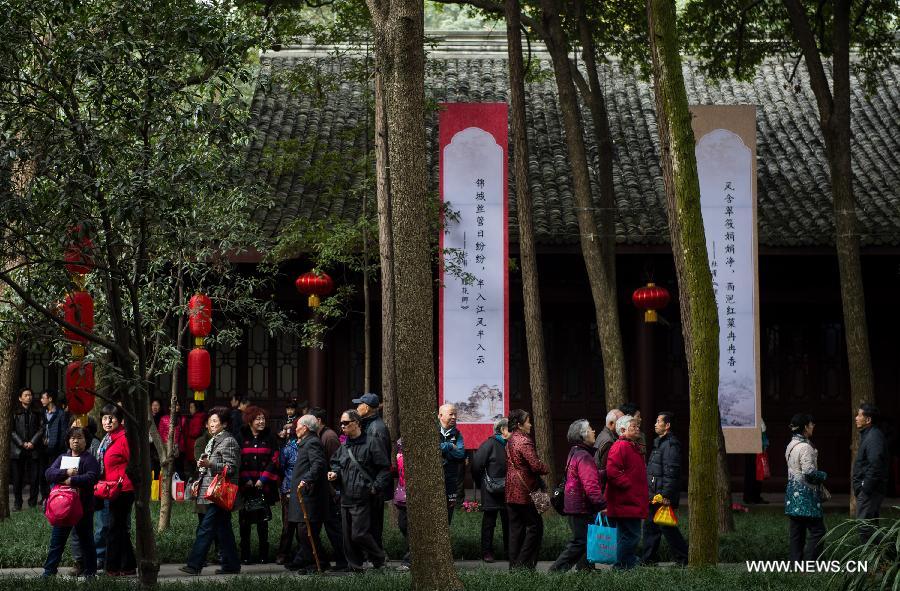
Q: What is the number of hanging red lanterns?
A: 7